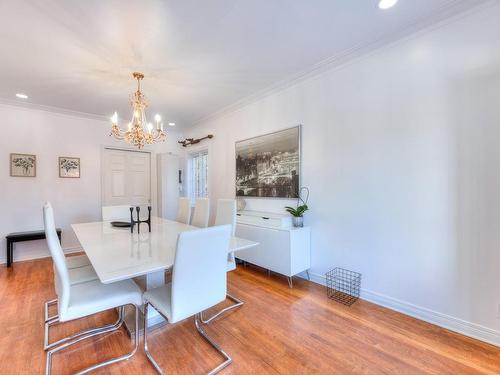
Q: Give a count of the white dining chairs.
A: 8